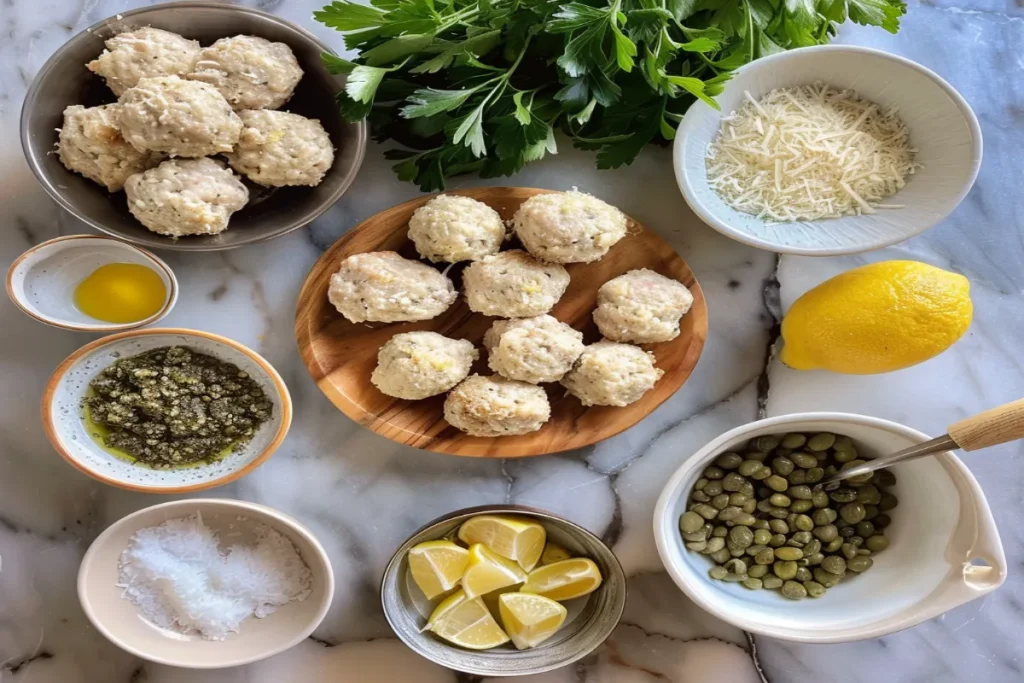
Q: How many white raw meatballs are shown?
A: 15